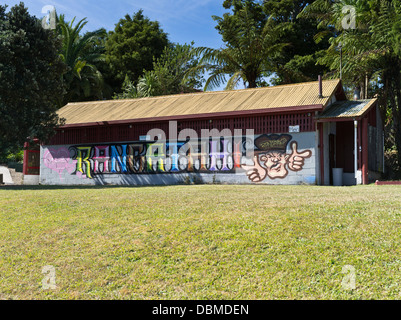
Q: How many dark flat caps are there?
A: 1